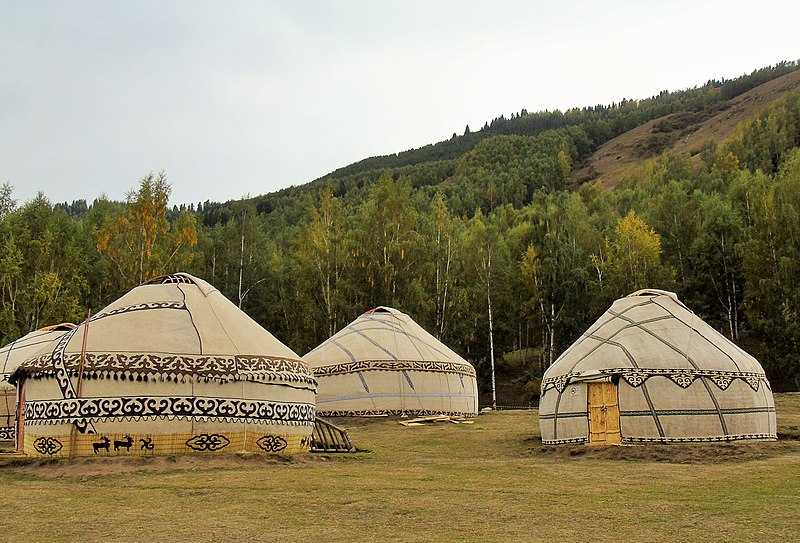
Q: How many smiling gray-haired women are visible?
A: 0